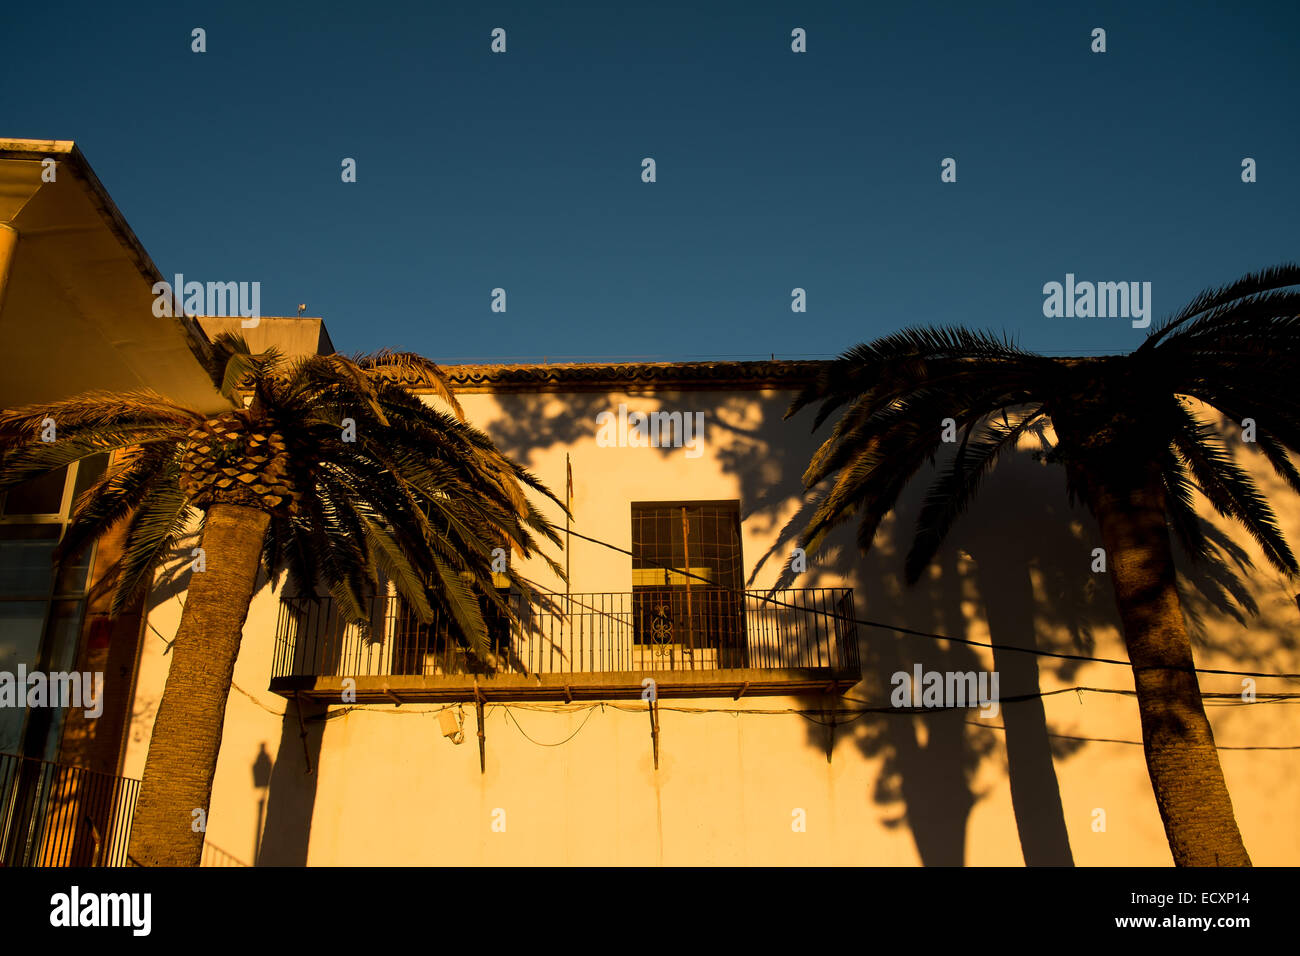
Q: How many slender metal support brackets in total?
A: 4